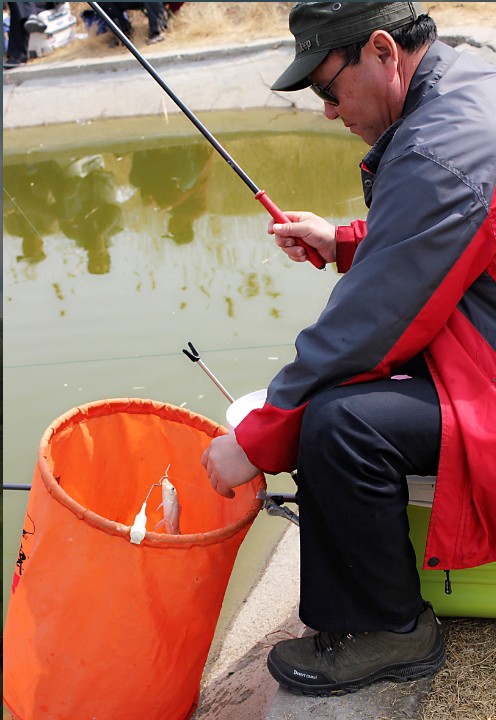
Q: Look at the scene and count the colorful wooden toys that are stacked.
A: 0